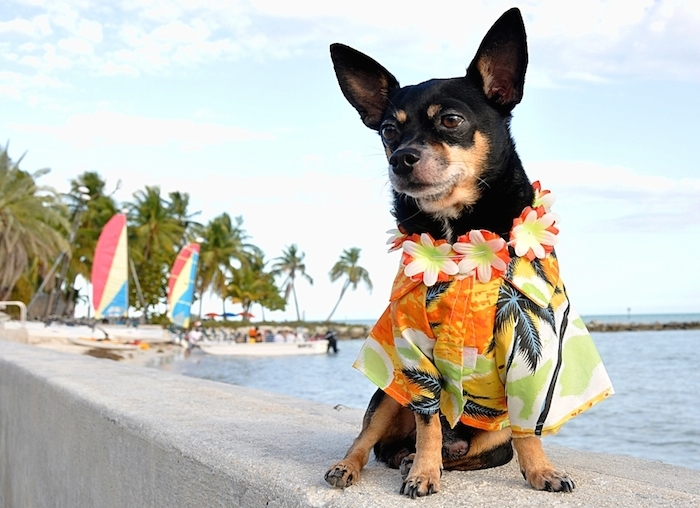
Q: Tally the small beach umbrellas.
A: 3